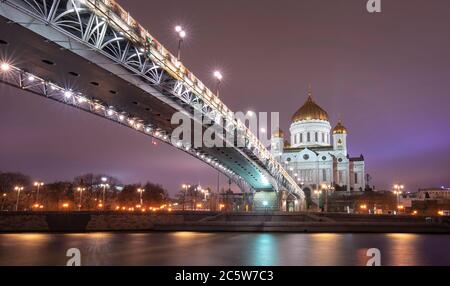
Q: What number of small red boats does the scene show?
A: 0